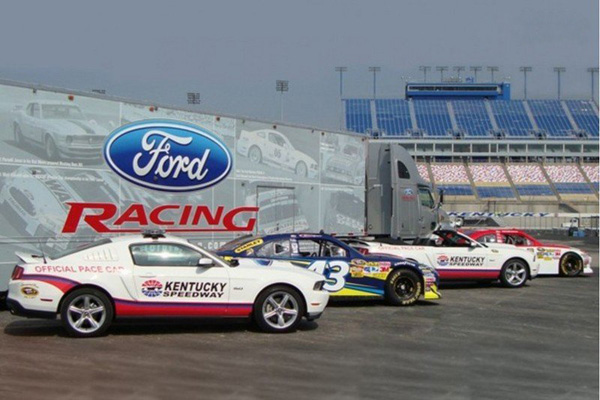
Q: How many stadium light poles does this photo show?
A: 12